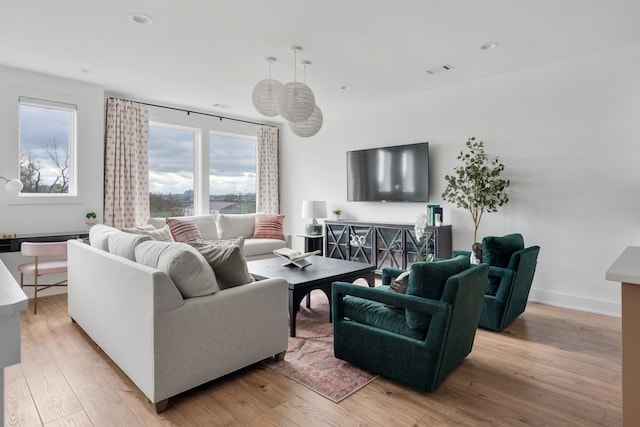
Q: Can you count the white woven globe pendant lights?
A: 3